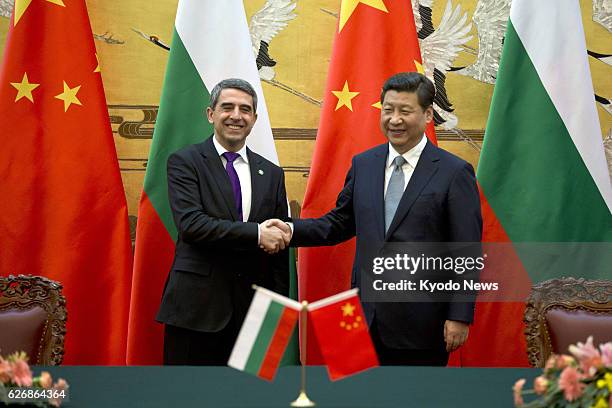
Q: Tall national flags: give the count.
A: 4